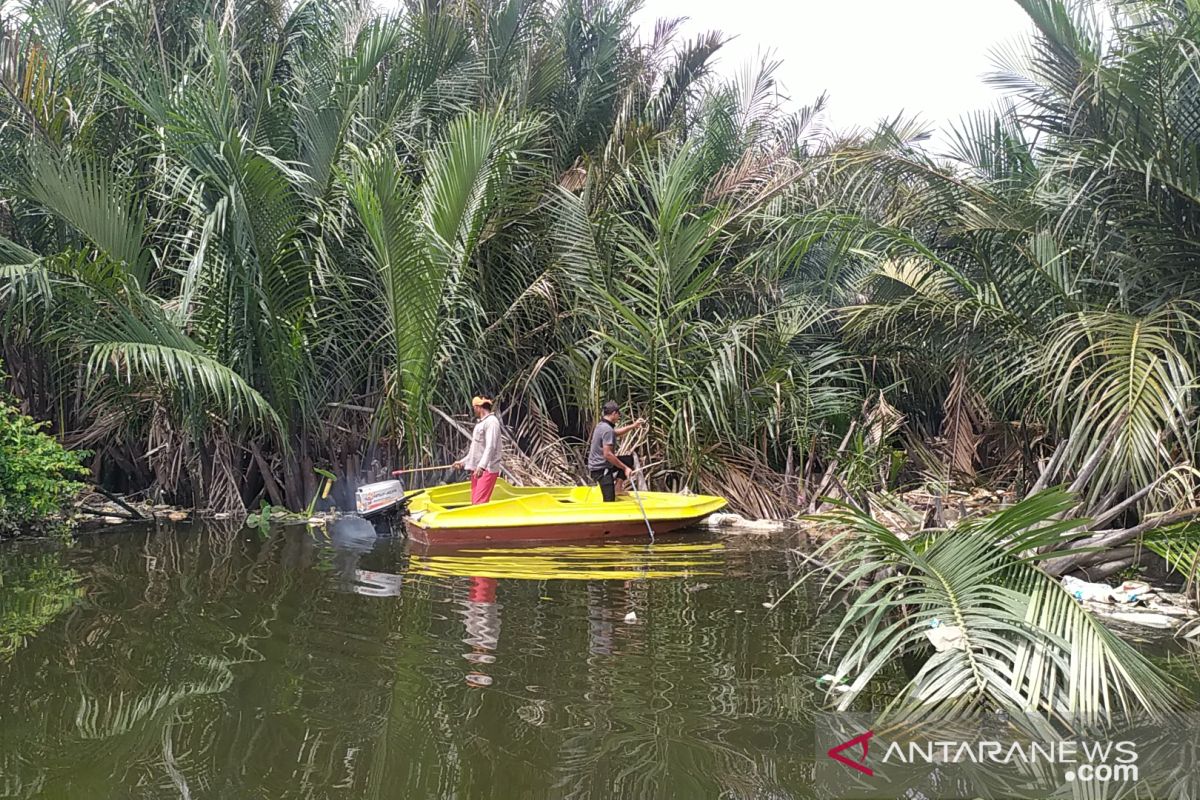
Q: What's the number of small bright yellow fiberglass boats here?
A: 1